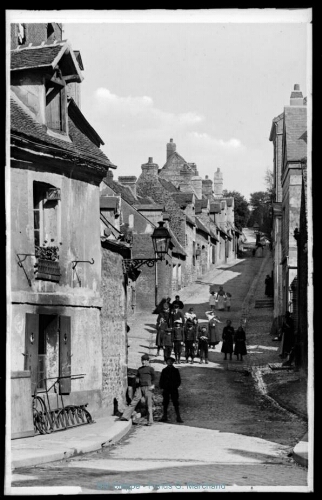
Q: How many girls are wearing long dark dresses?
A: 2